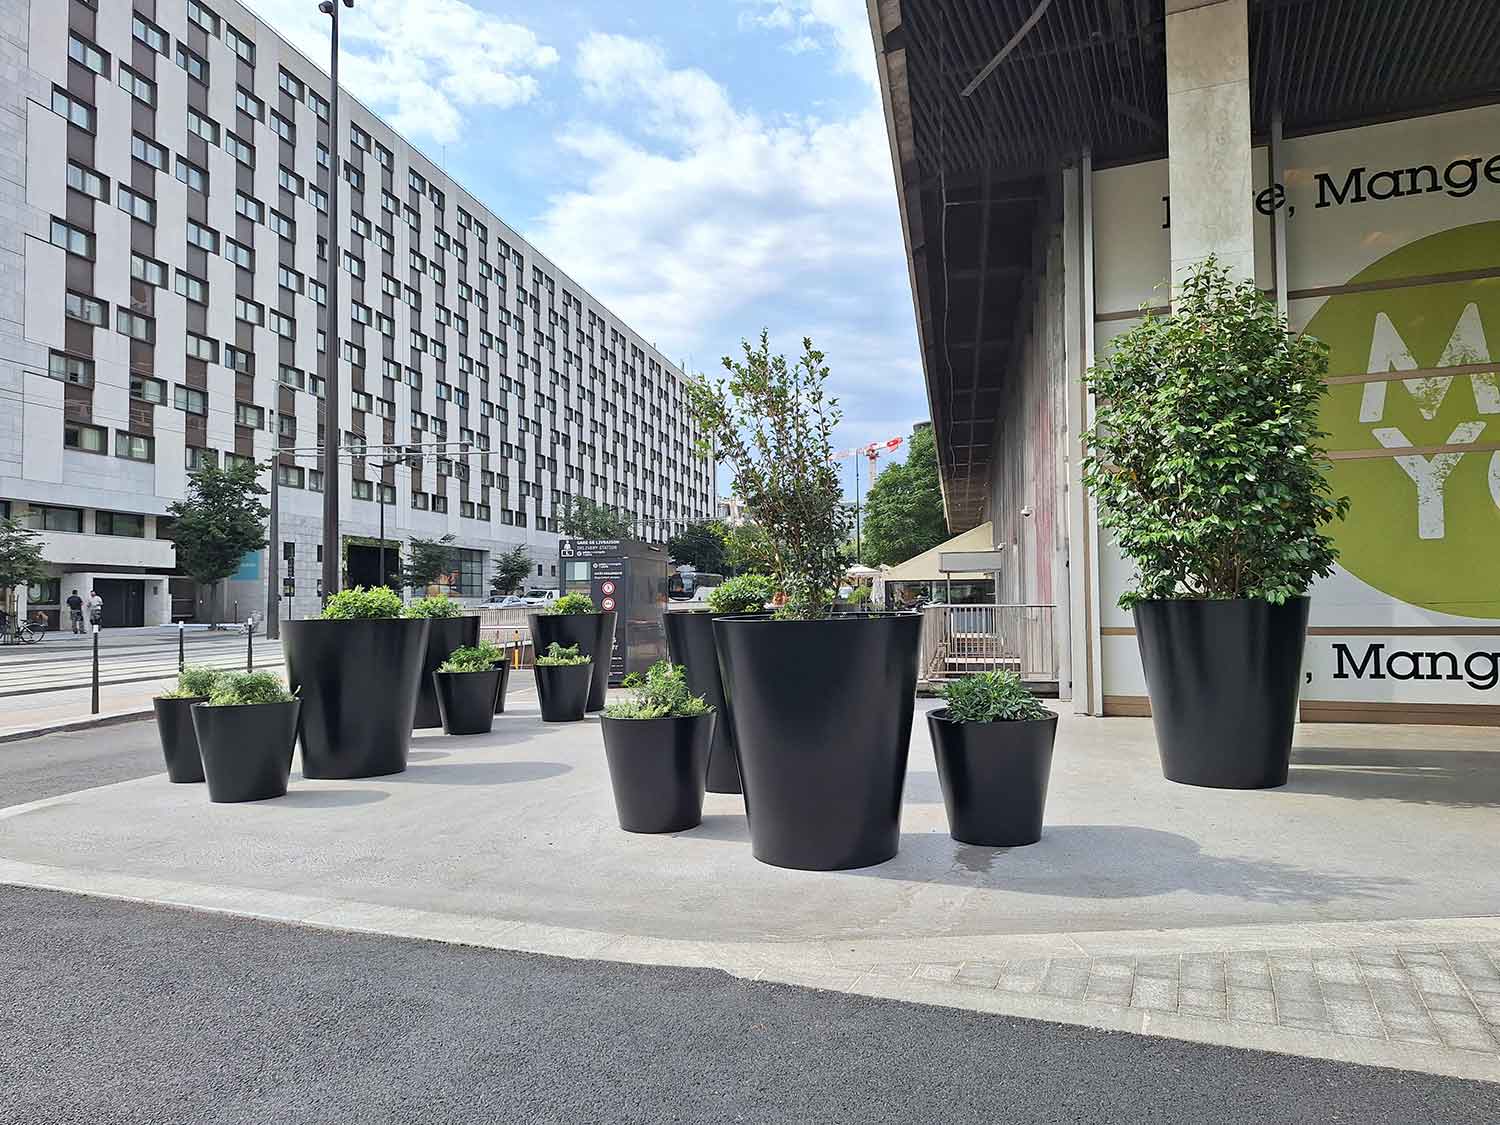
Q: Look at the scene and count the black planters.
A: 13